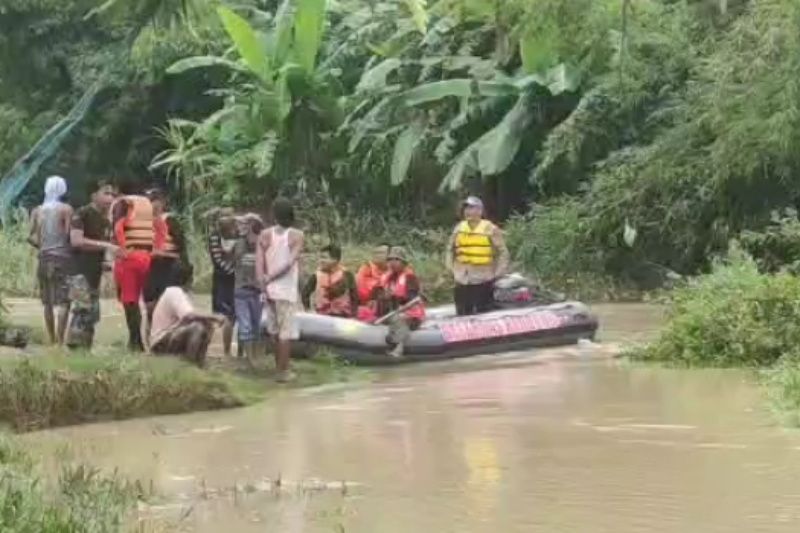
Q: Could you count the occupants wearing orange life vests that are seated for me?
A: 3